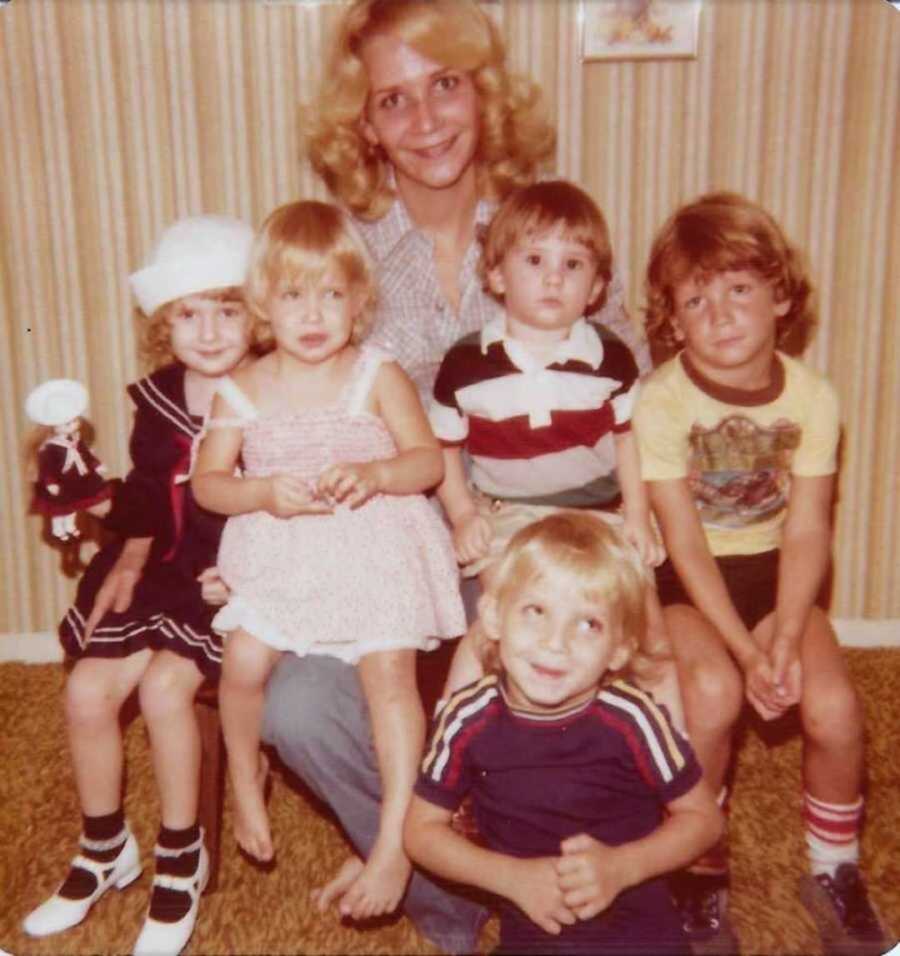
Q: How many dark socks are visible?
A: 2